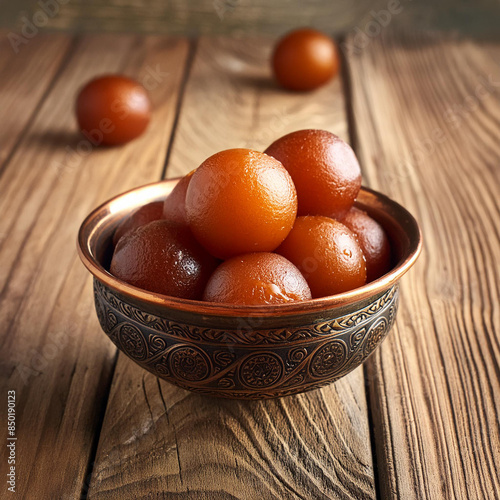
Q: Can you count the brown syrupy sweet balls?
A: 10